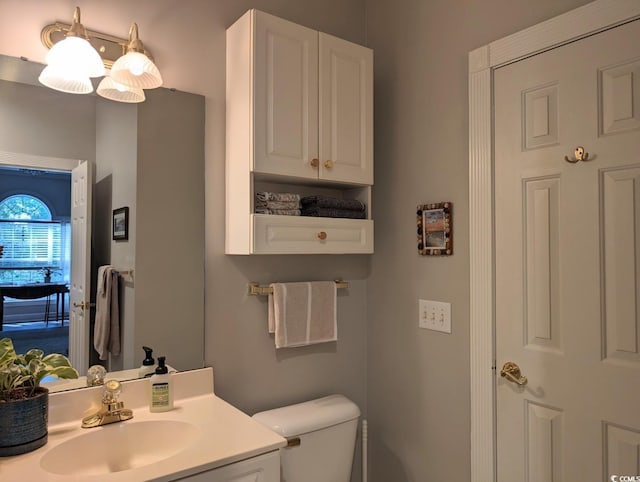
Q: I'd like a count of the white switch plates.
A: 1